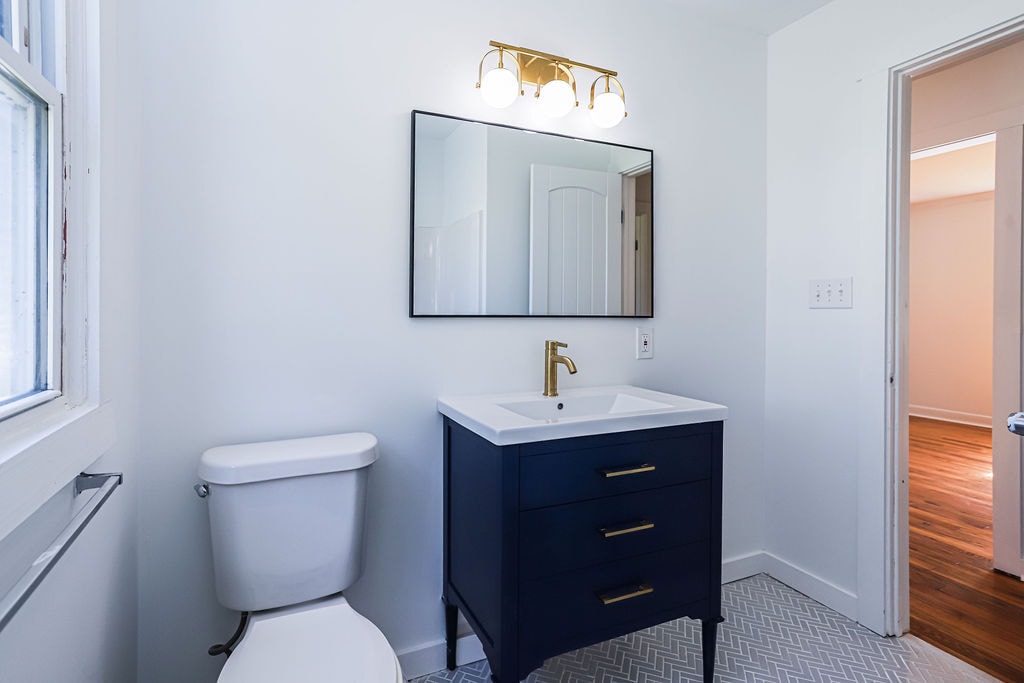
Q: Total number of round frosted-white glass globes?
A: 3